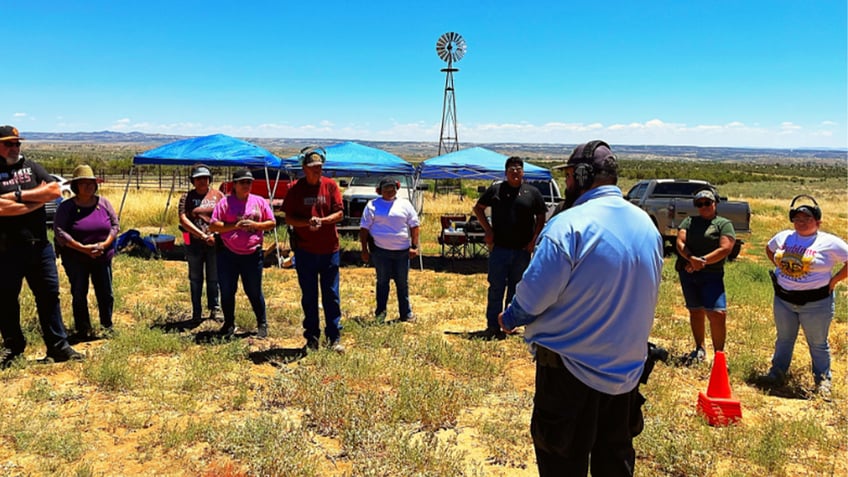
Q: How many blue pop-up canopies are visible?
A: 3